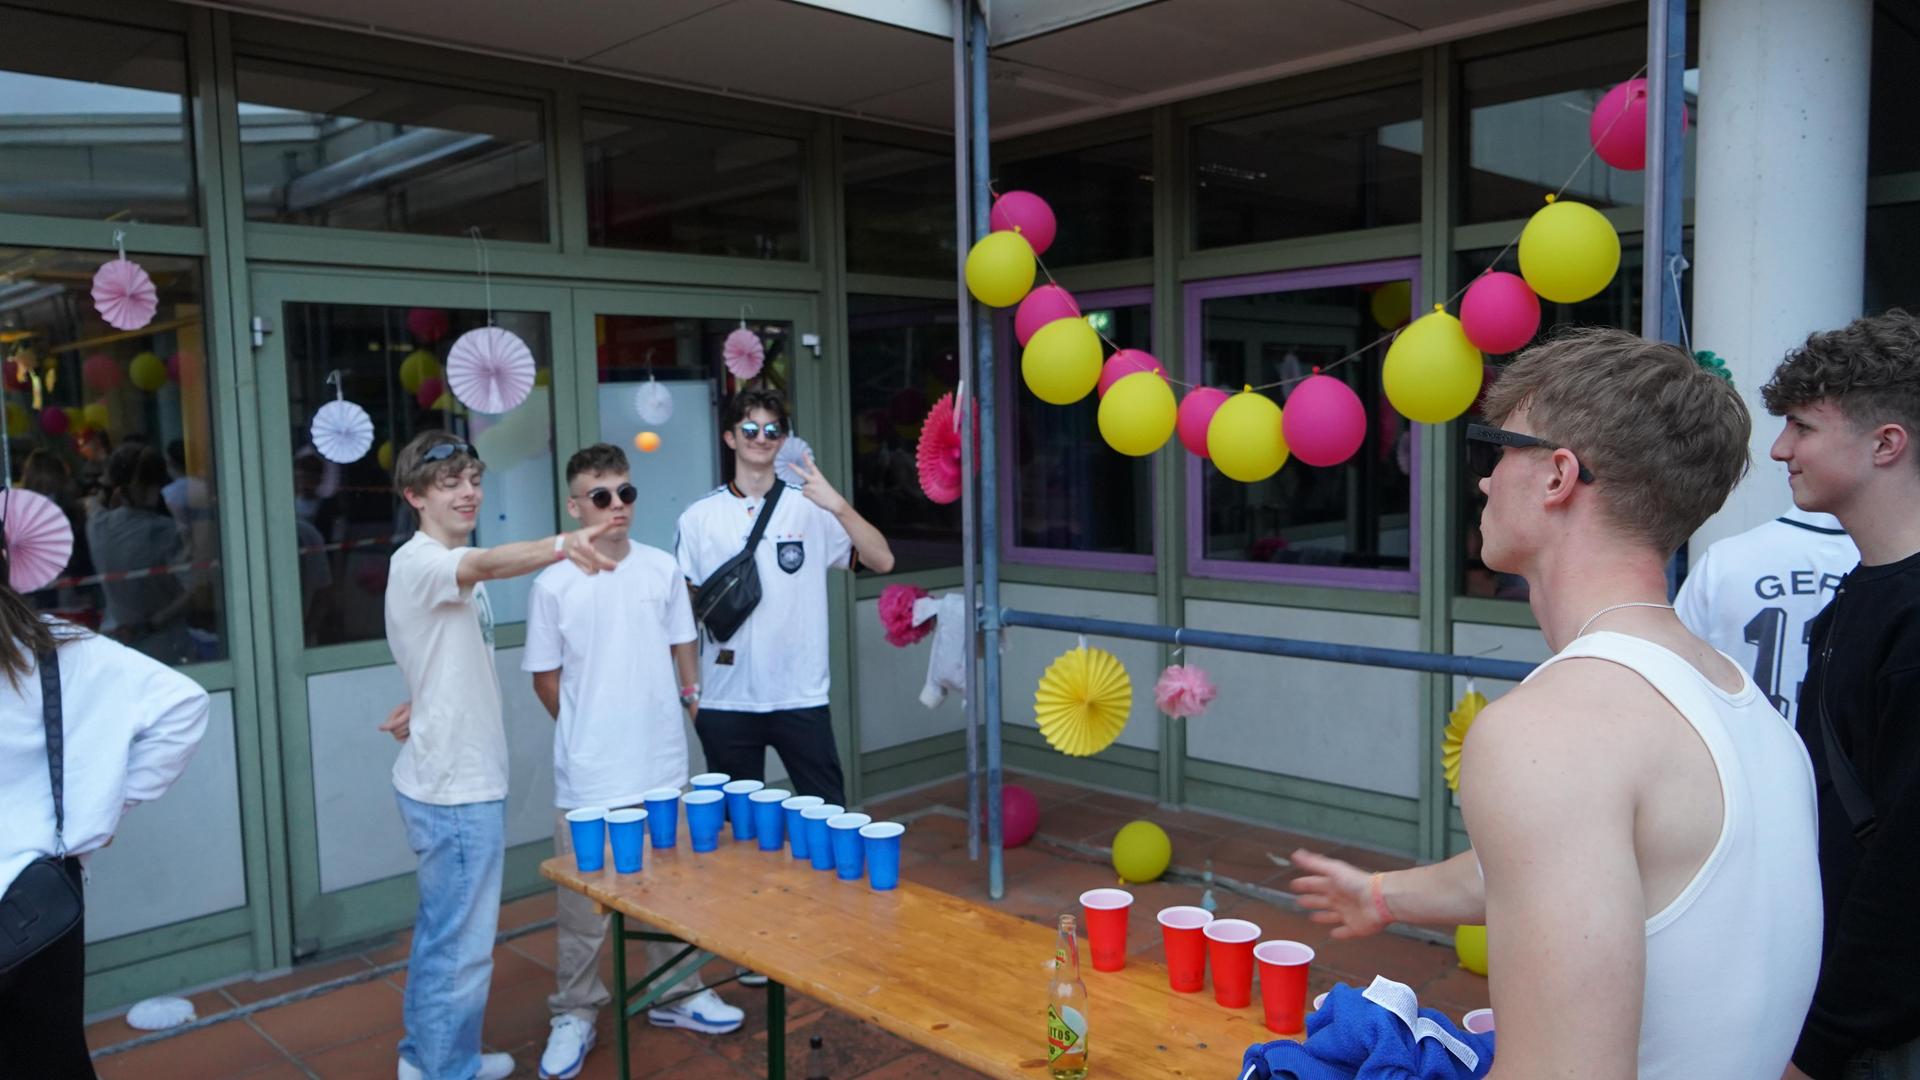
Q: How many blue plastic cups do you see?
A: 11